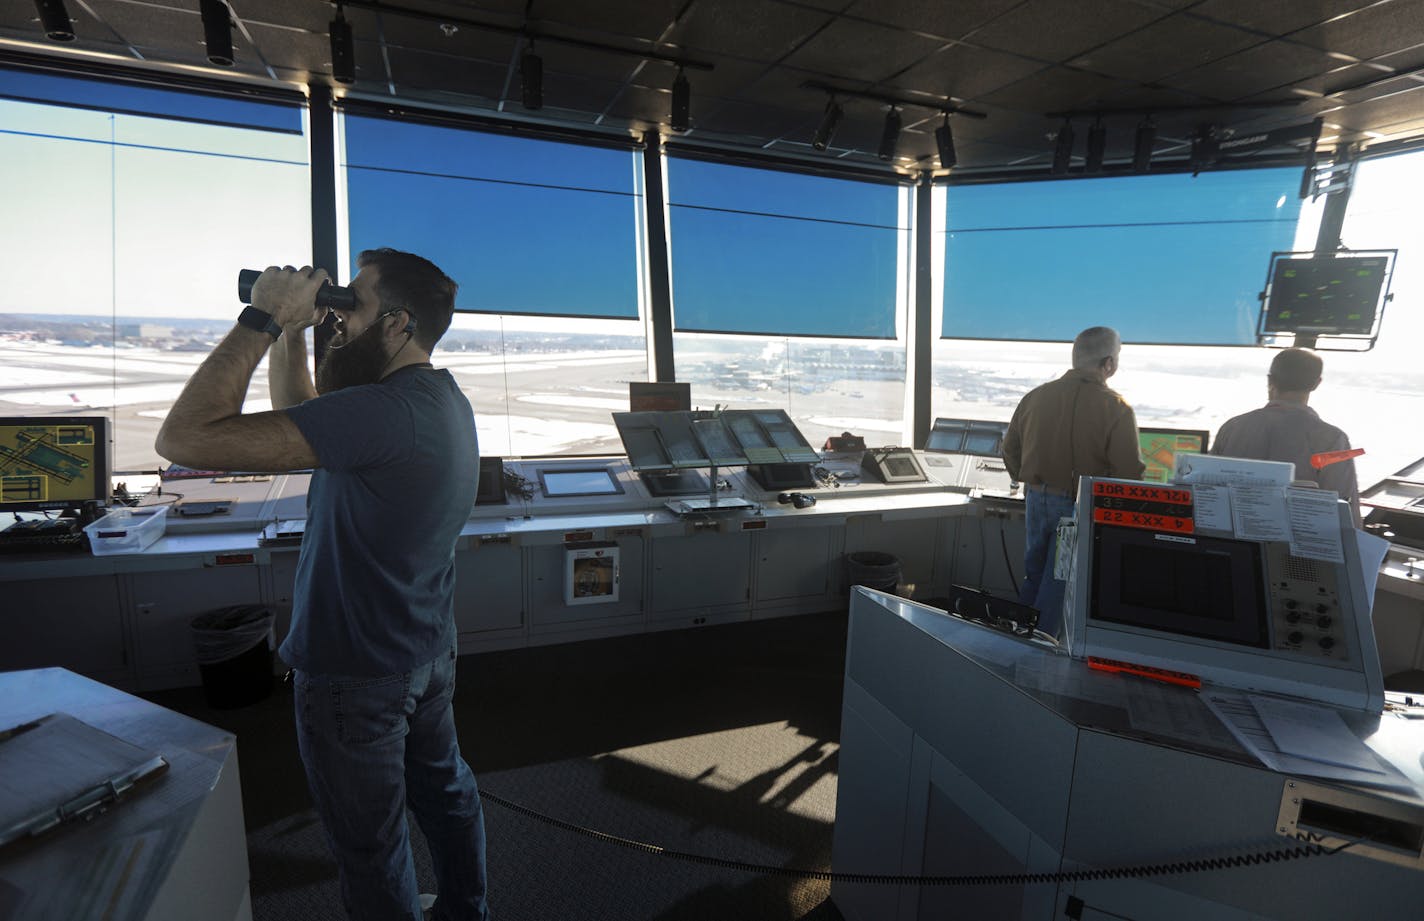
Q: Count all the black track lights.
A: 11